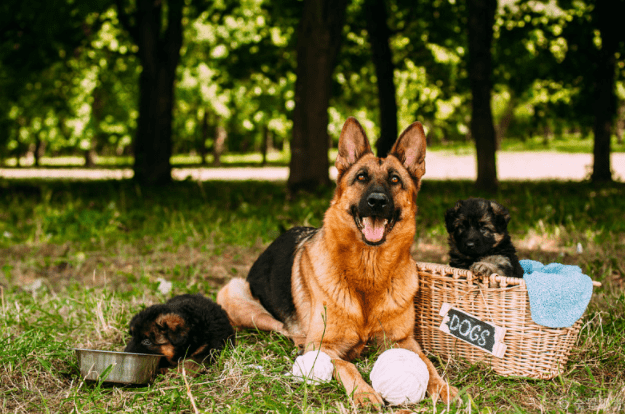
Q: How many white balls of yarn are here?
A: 2